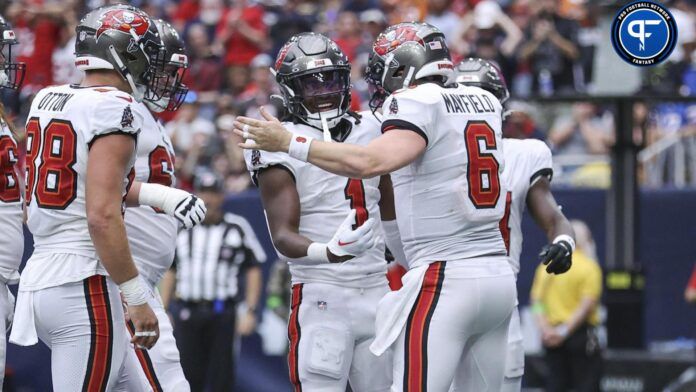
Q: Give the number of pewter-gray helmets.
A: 6